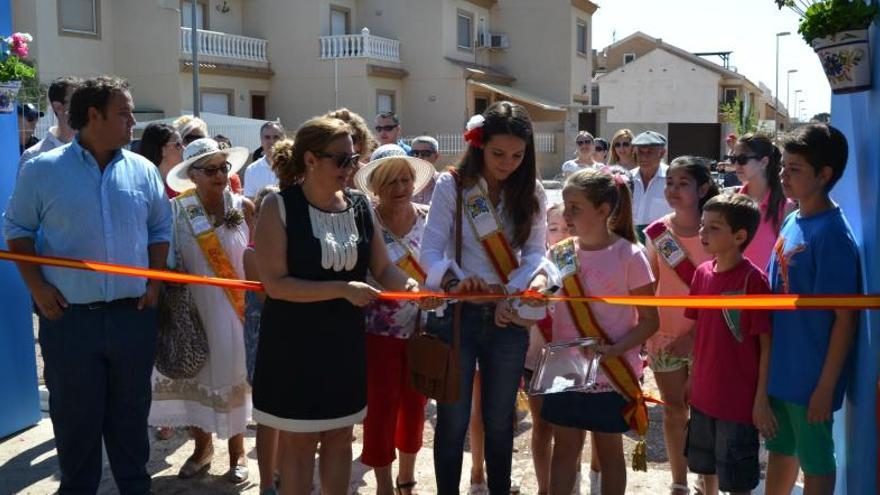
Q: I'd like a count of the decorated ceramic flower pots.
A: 2